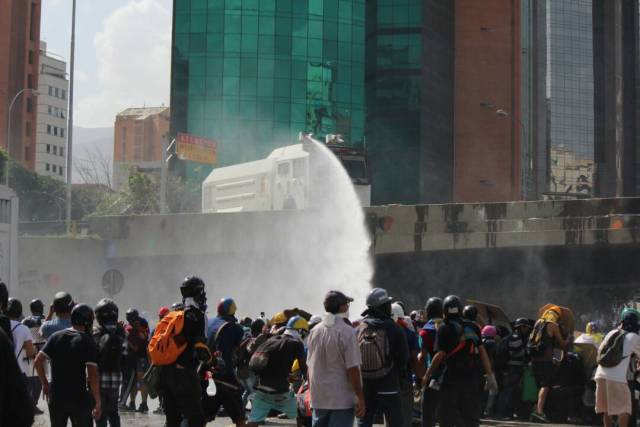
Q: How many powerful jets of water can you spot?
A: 1